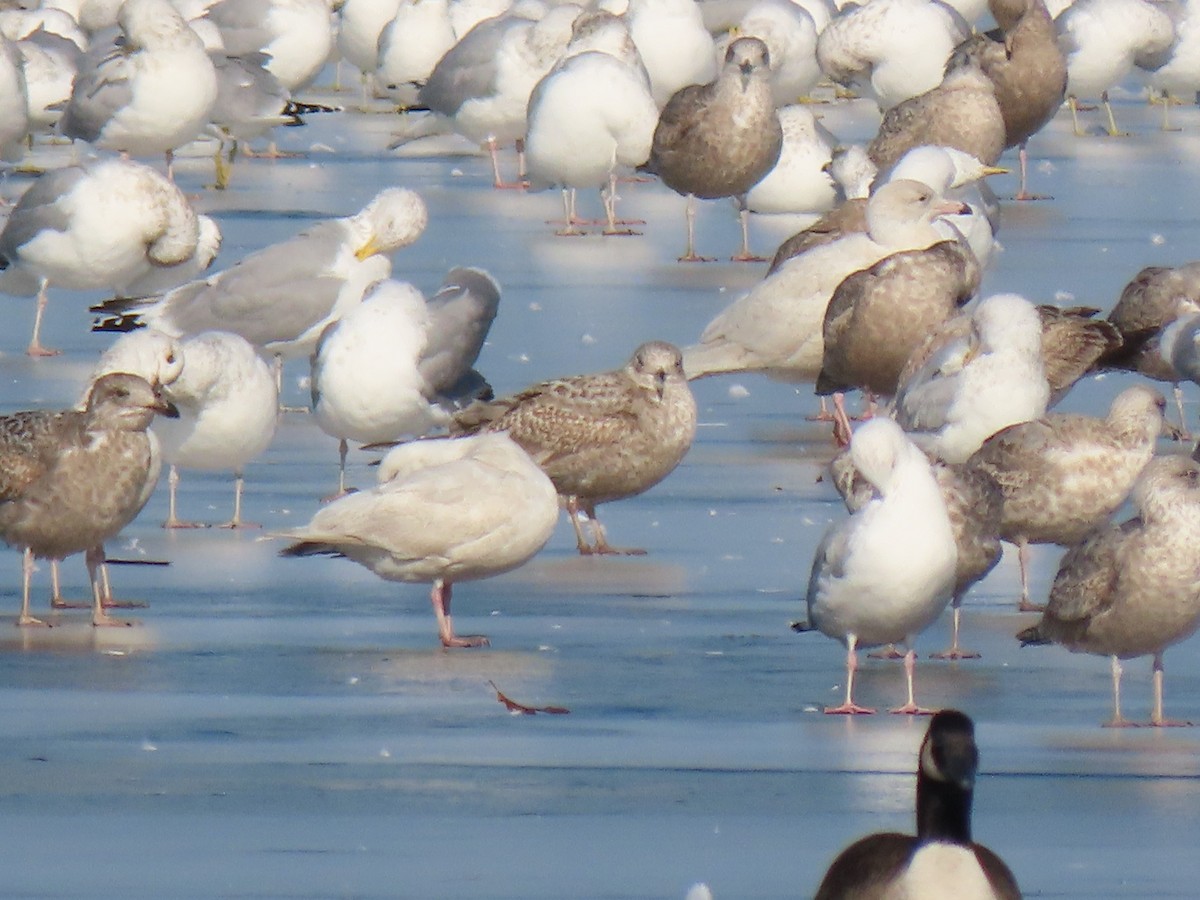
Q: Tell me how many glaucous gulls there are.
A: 2